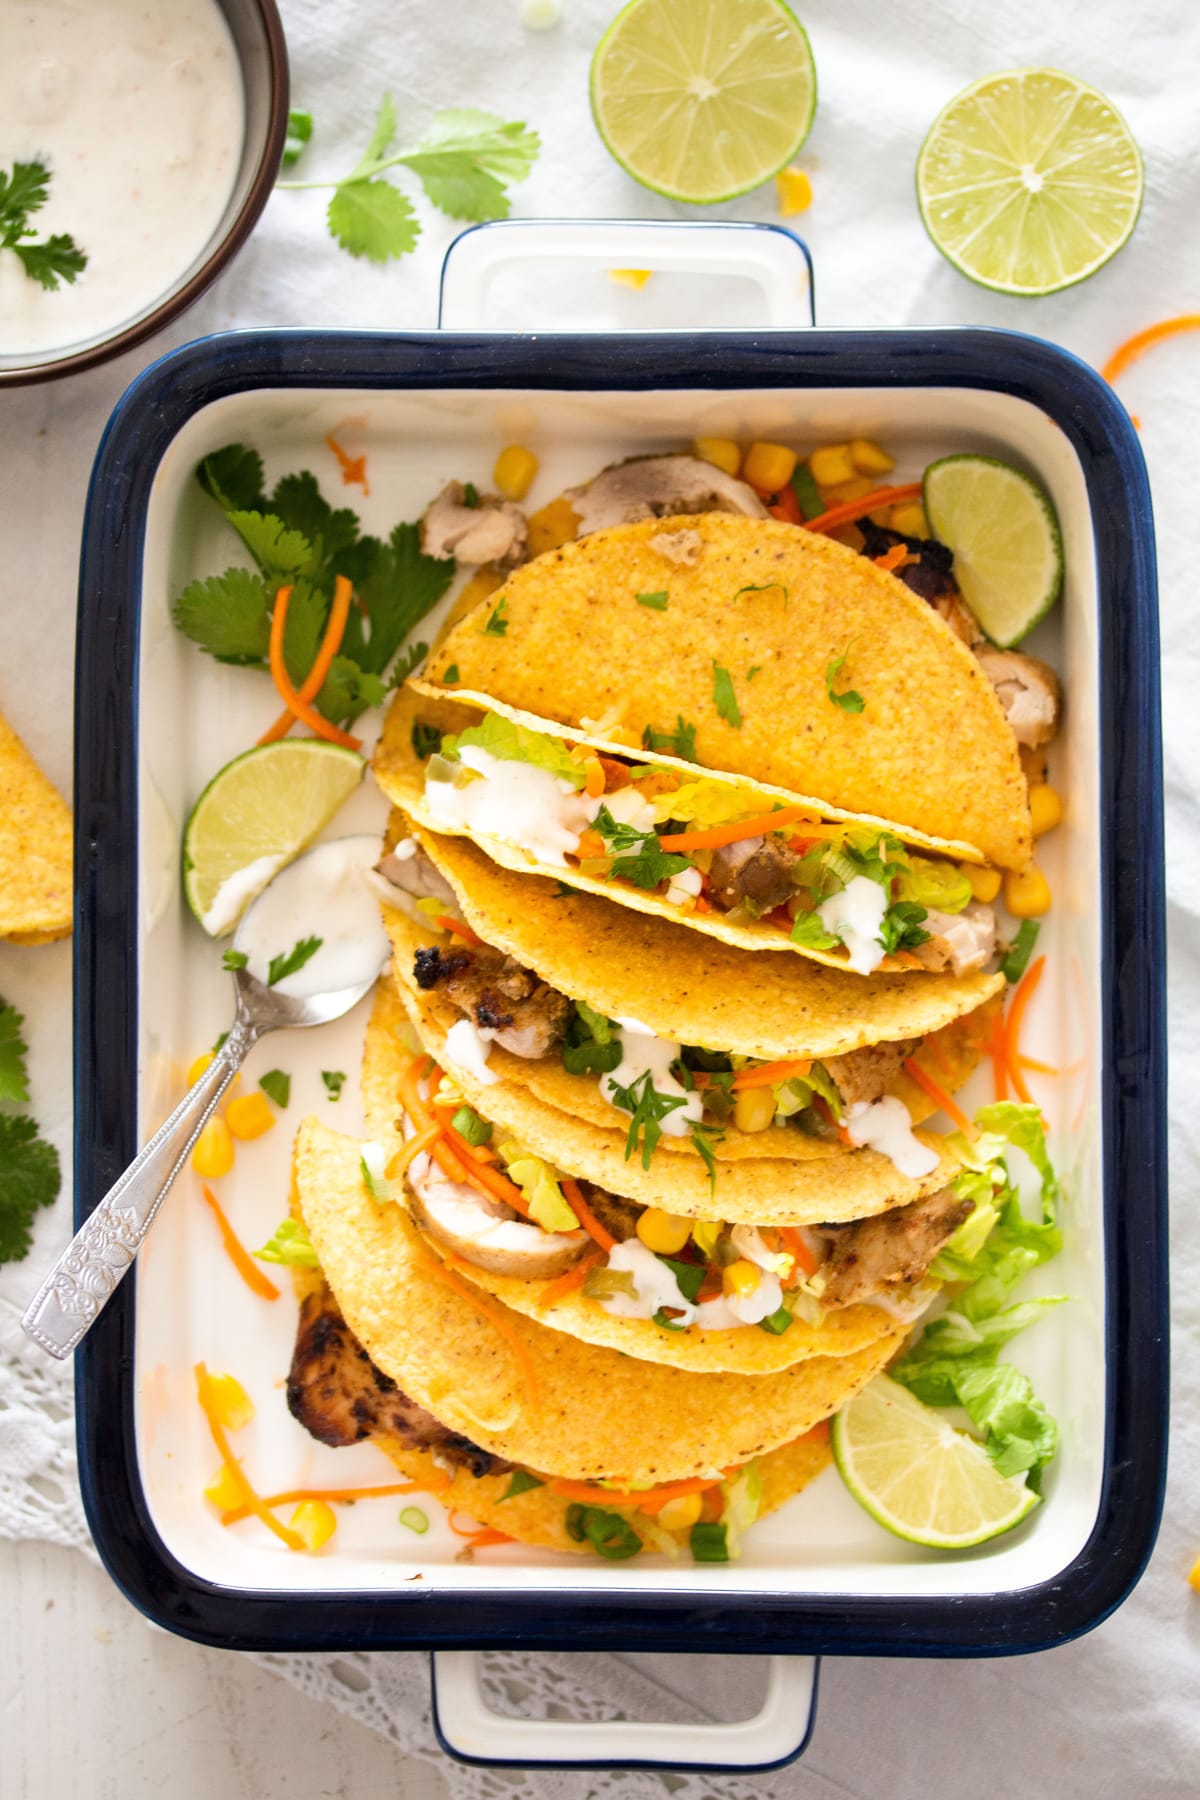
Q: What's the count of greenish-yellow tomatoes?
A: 0